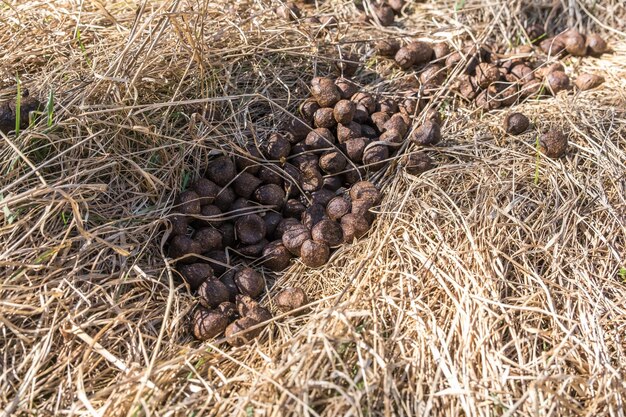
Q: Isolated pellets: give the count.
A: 2